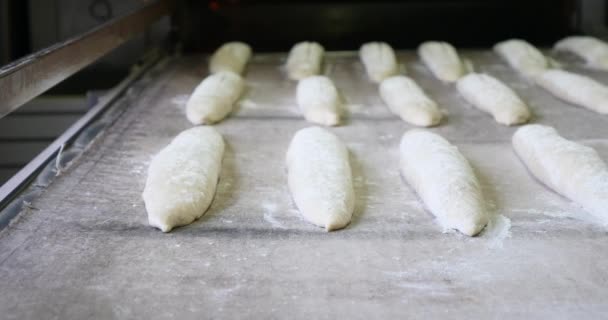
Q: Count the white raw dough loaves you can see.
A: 15